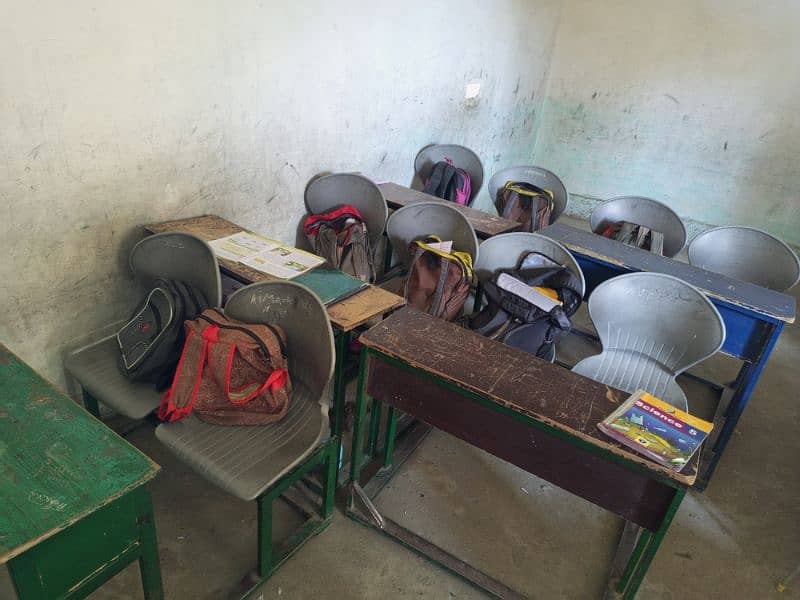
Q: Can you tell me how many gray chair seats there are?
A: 10